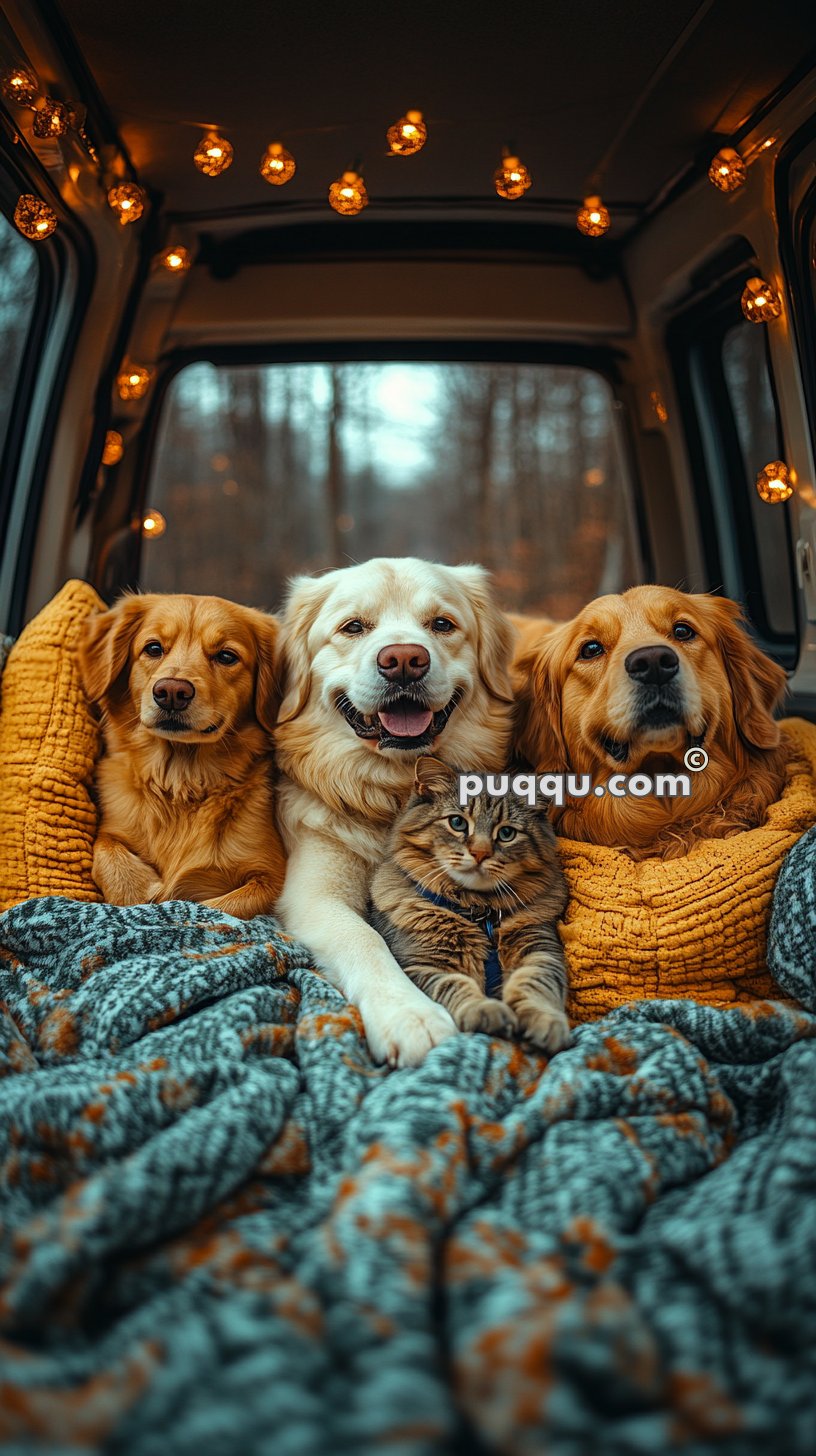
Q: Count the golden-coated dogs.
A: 2